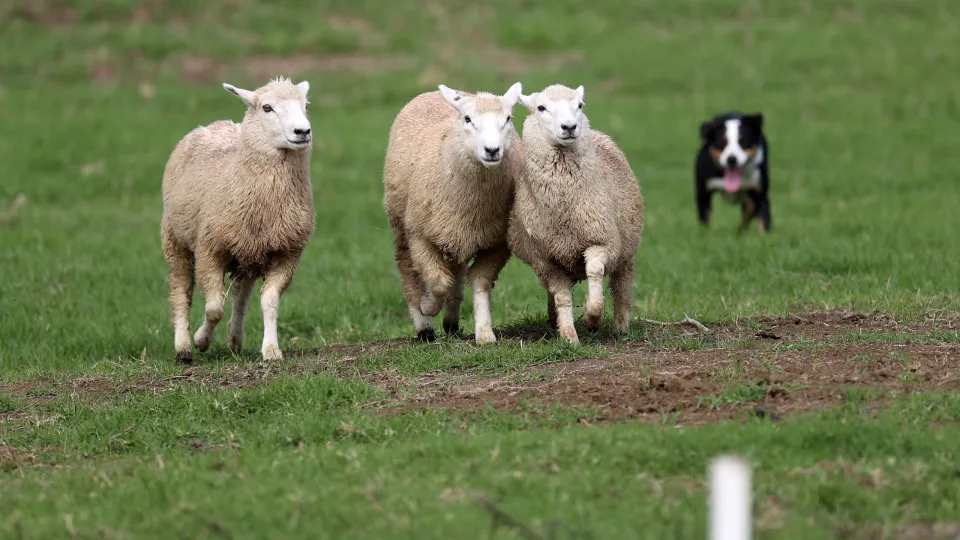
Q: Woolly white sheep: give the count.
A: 3